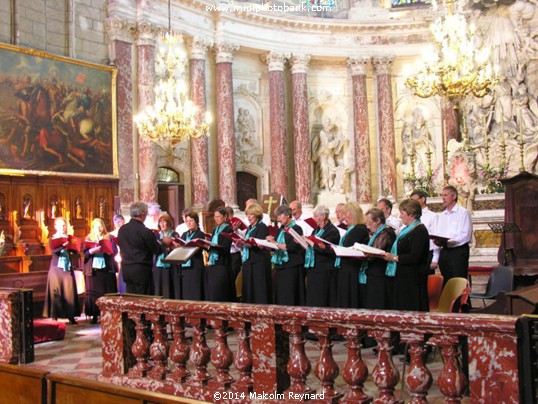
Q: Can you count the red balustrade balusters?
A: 12